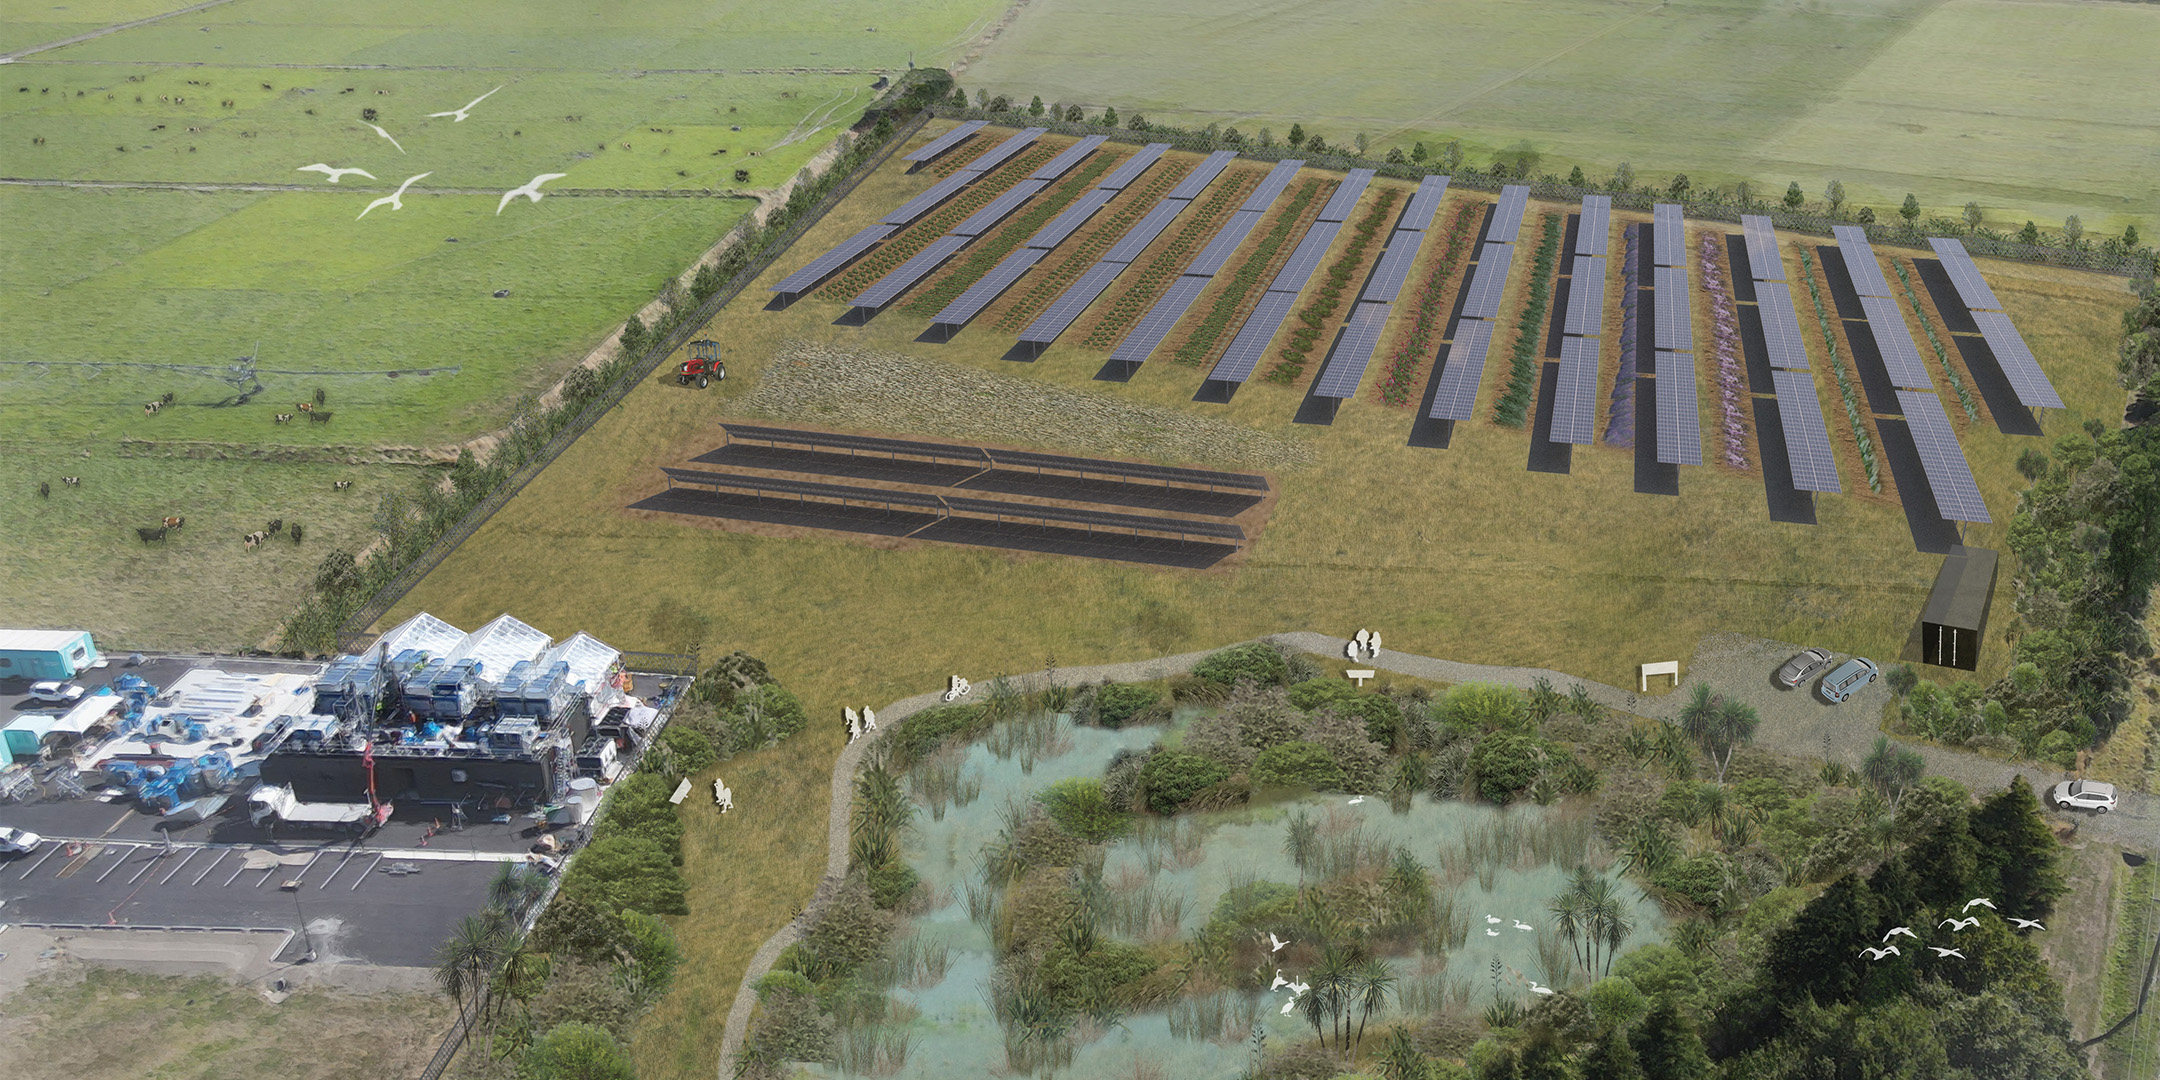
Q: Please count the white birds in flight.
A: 12